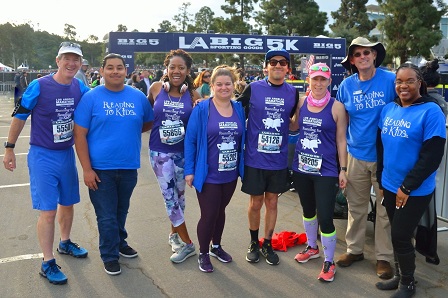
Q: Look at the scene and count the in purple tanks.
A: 5